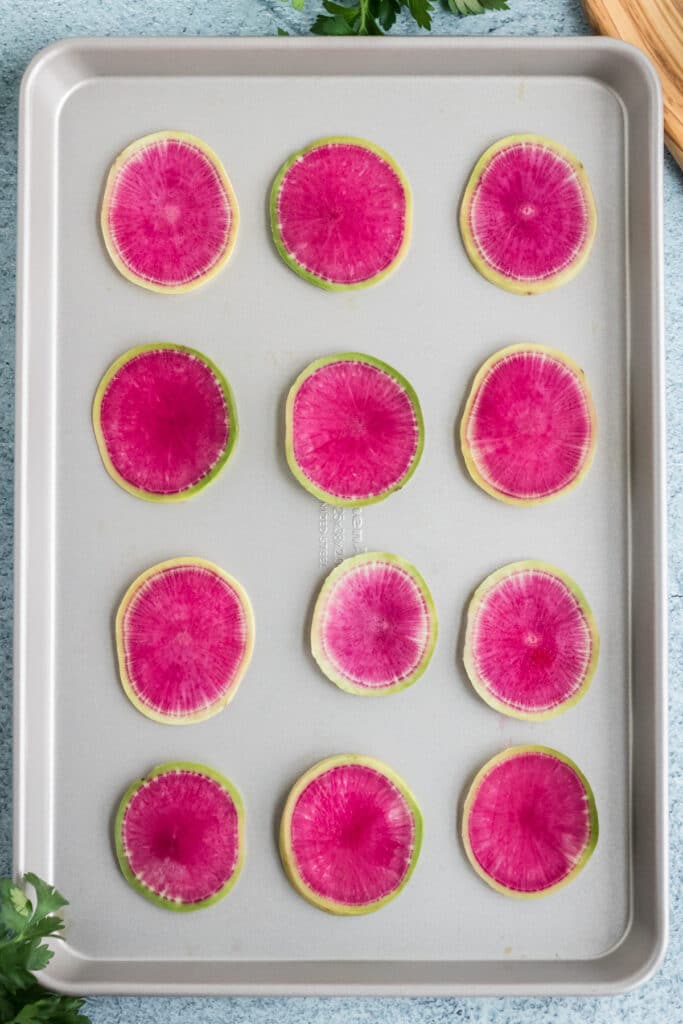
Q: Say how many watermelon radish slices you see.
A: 12